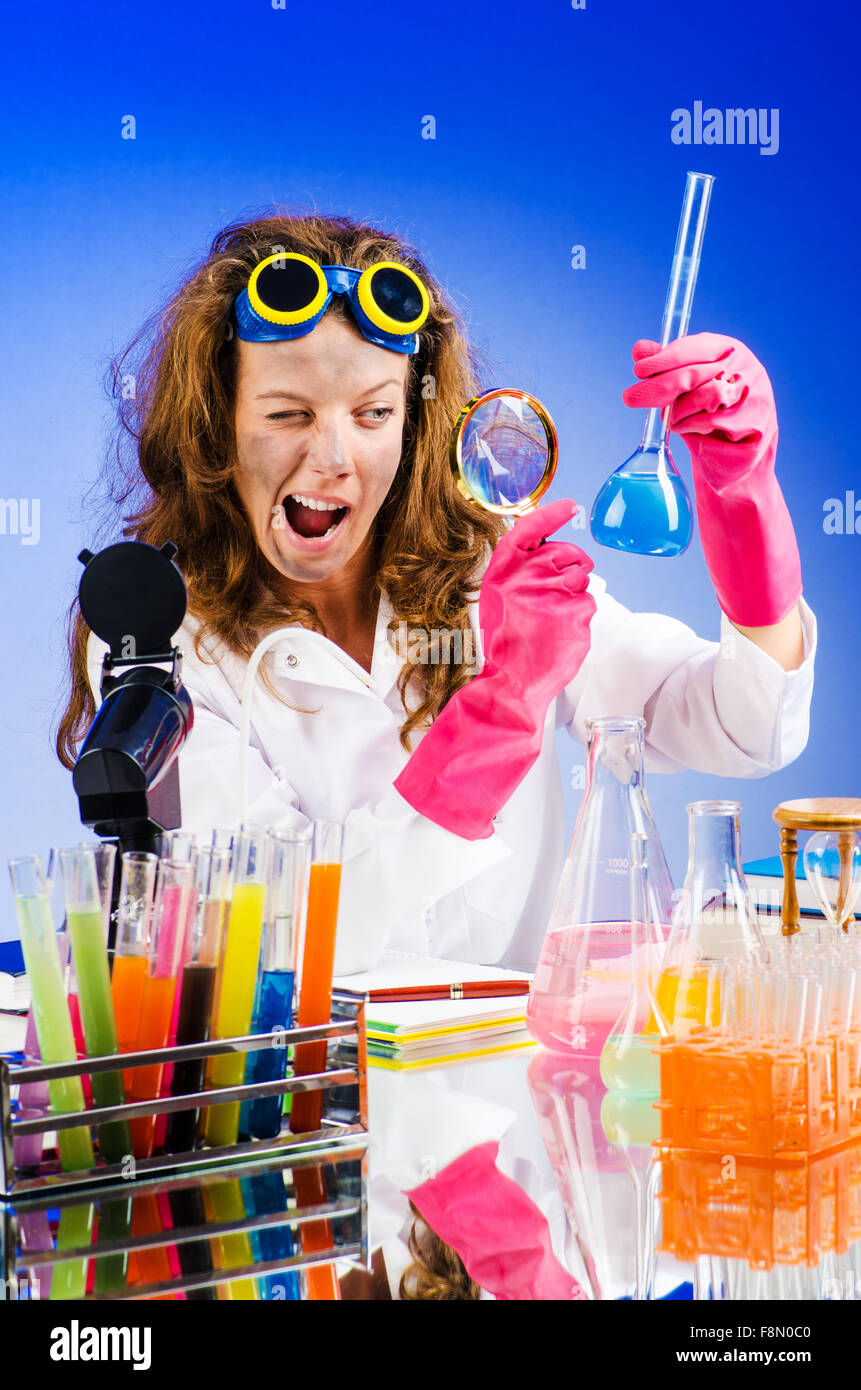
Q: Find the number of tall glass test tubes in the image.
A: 13